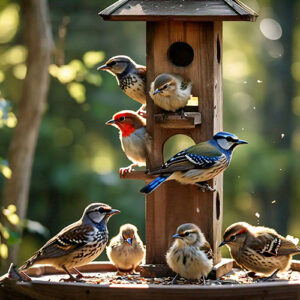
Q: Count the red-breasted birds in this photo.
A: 1